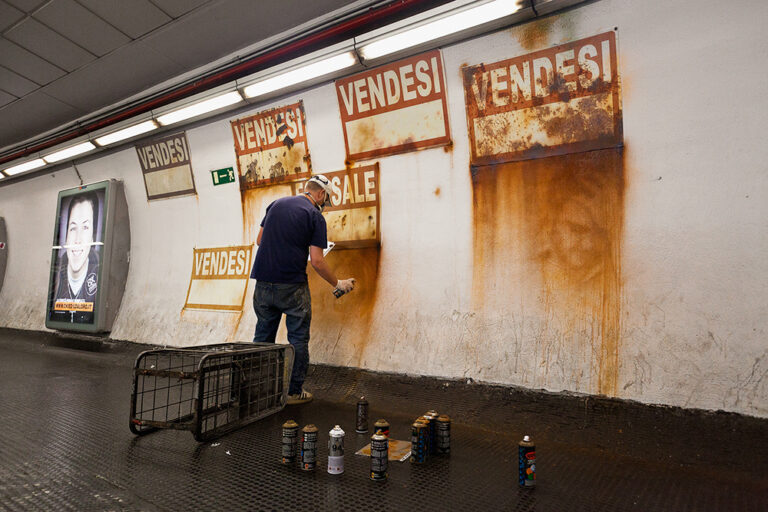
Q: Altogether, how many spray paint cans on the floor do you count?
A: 12